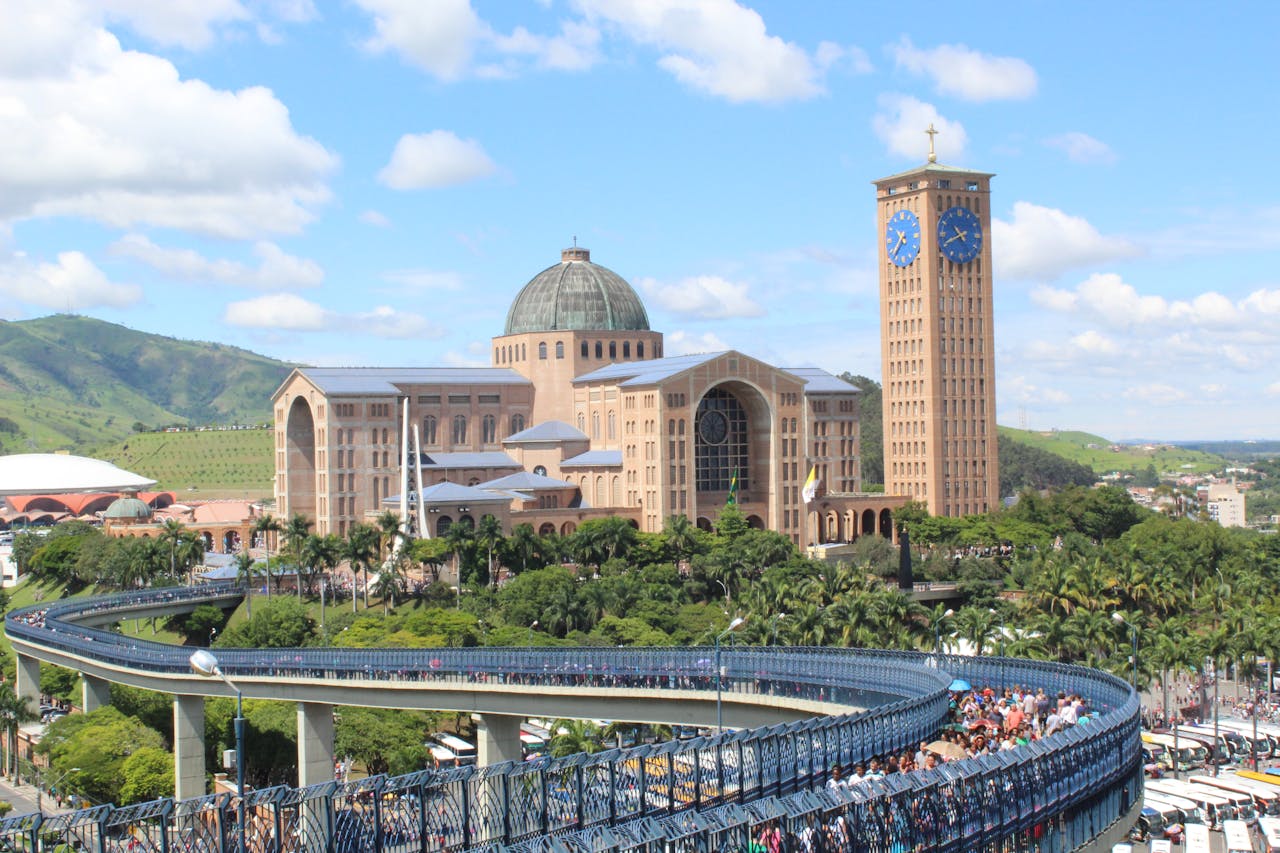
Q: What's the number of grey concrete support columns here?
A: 5